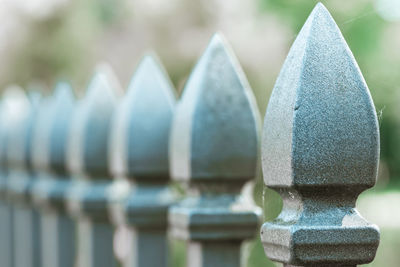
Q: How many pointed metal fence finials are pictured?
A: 7